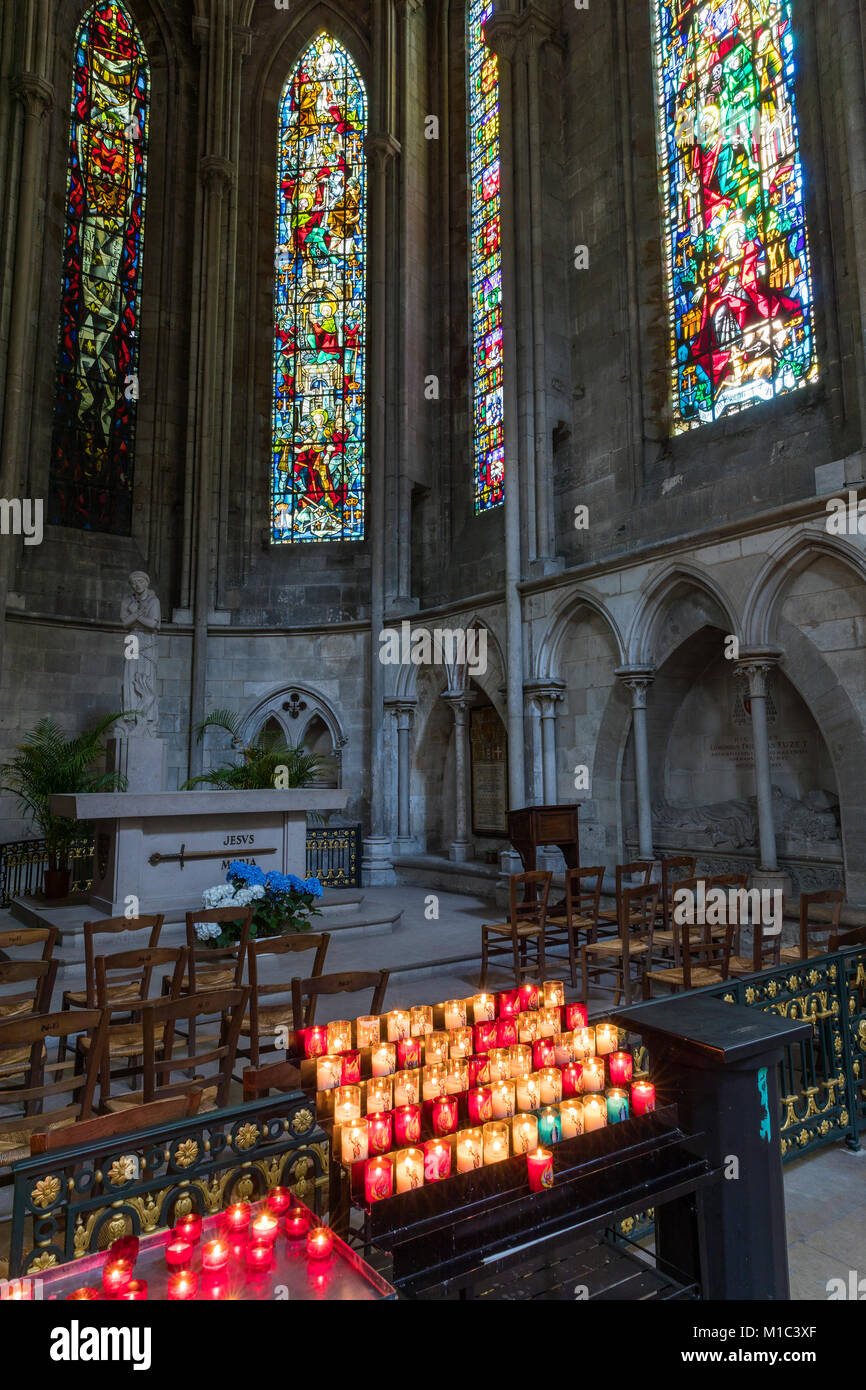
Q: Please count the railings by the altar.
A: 2